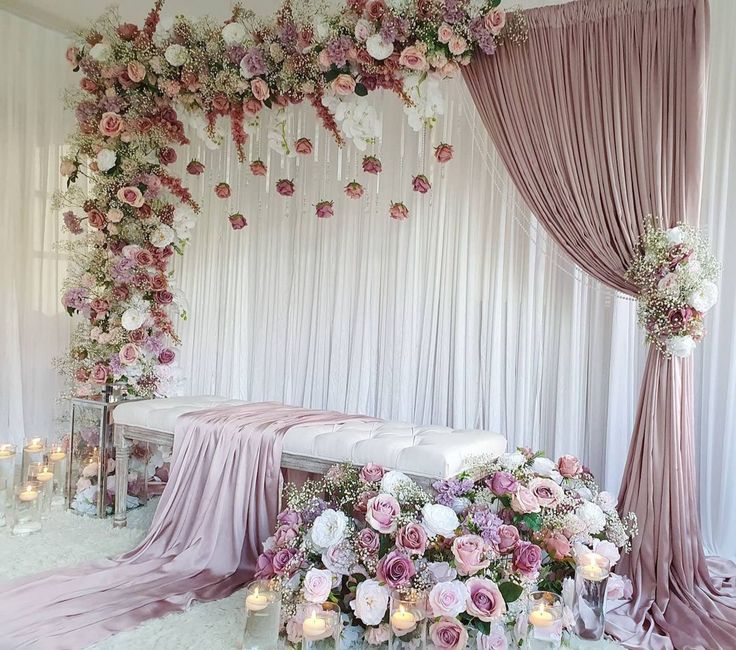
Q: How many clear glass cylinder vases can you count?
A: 10